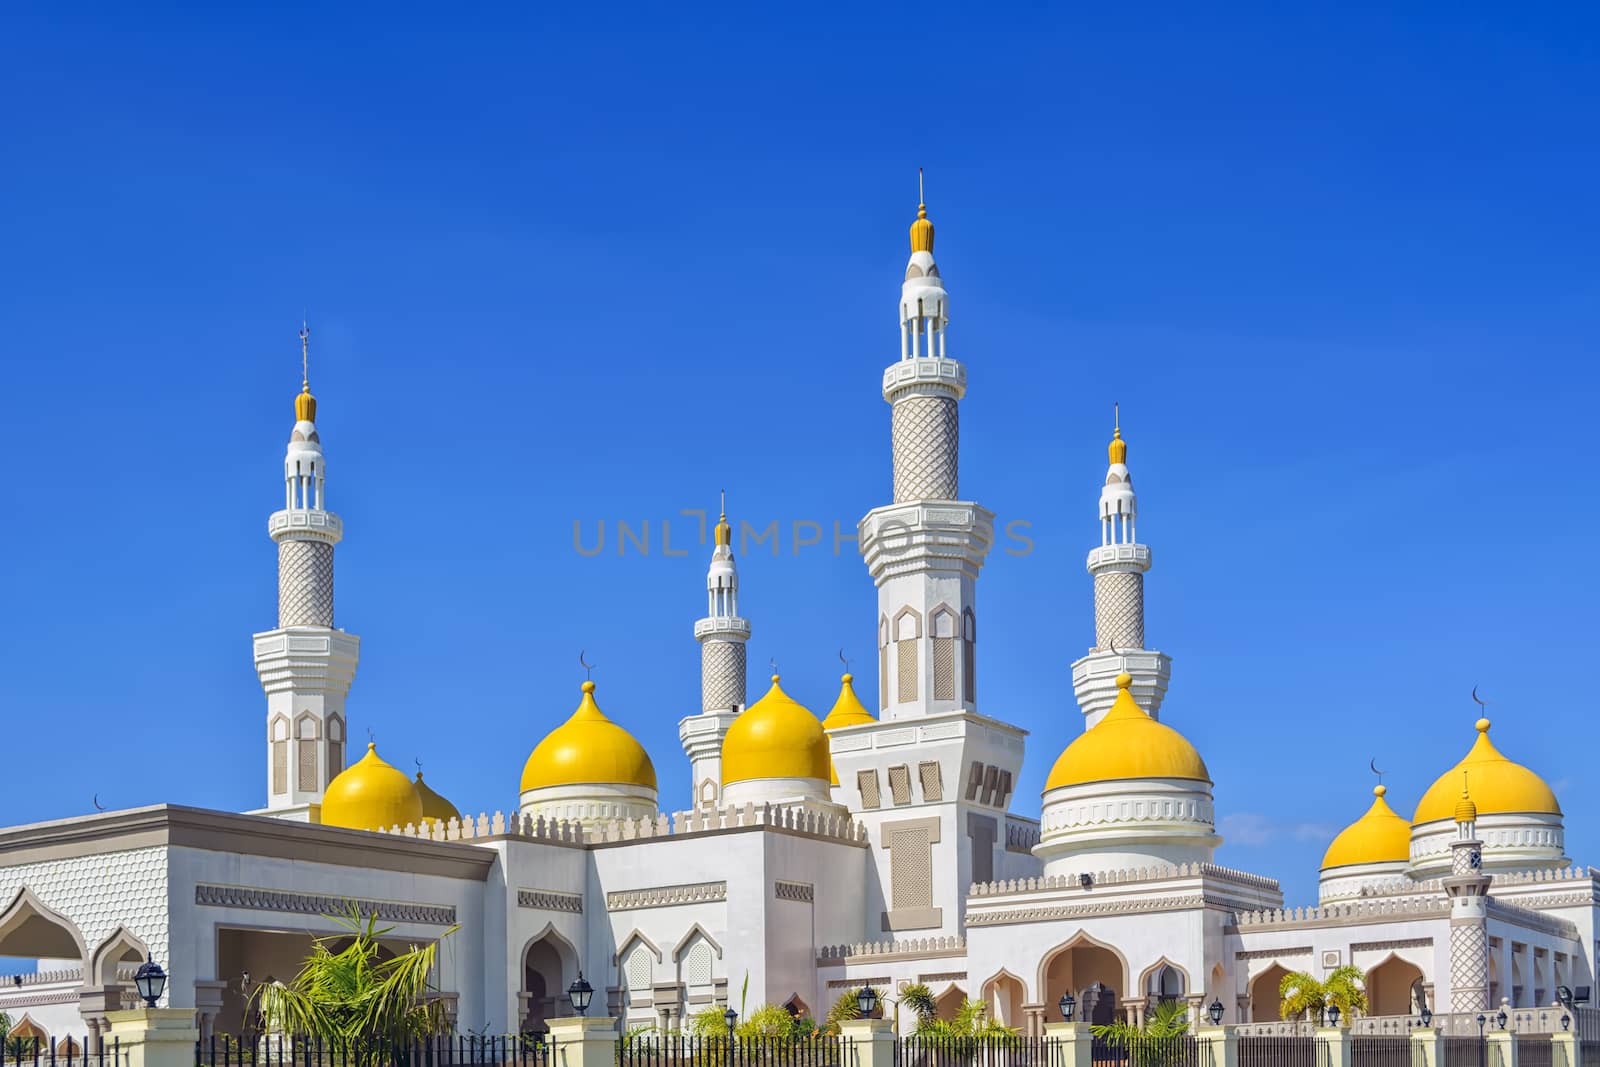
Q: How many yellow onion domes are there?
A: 8